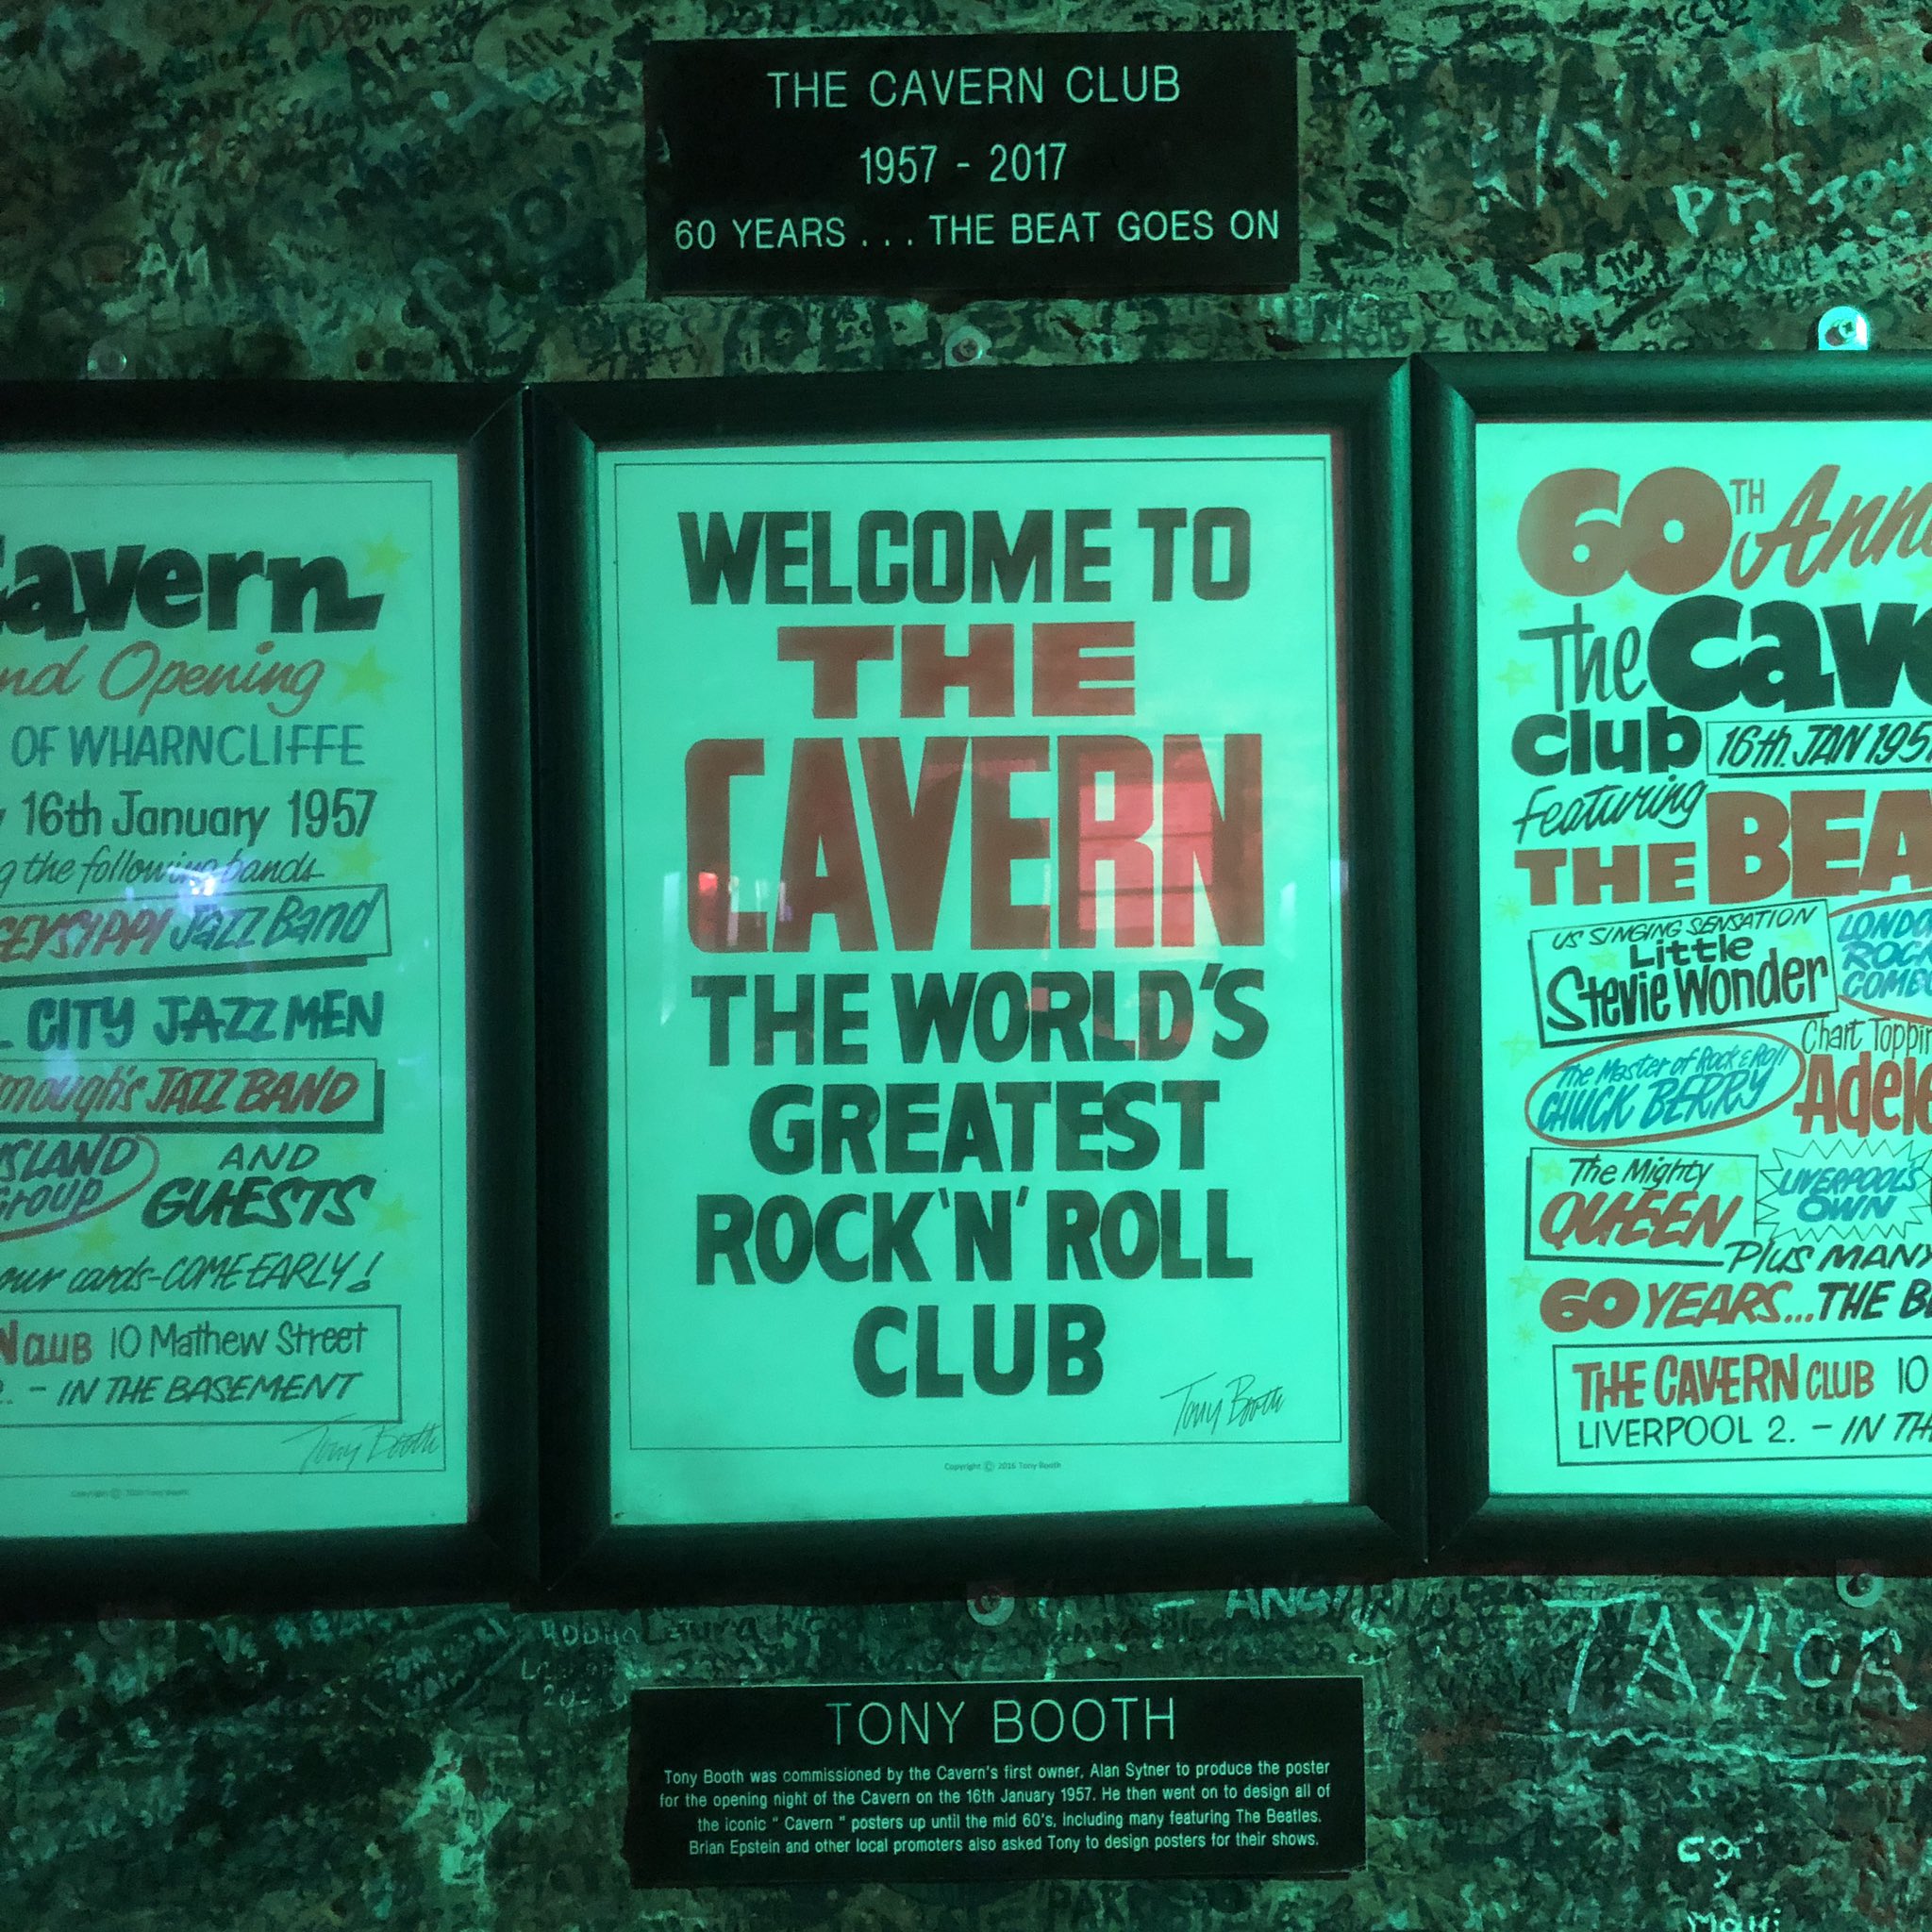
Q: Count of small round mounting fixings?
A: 6